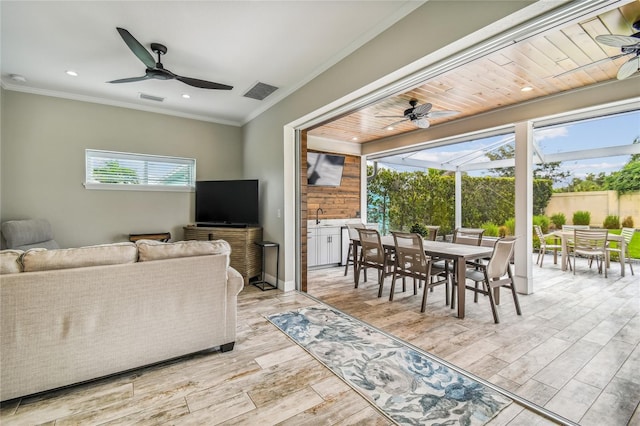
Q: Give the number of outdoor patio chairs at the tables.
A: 10